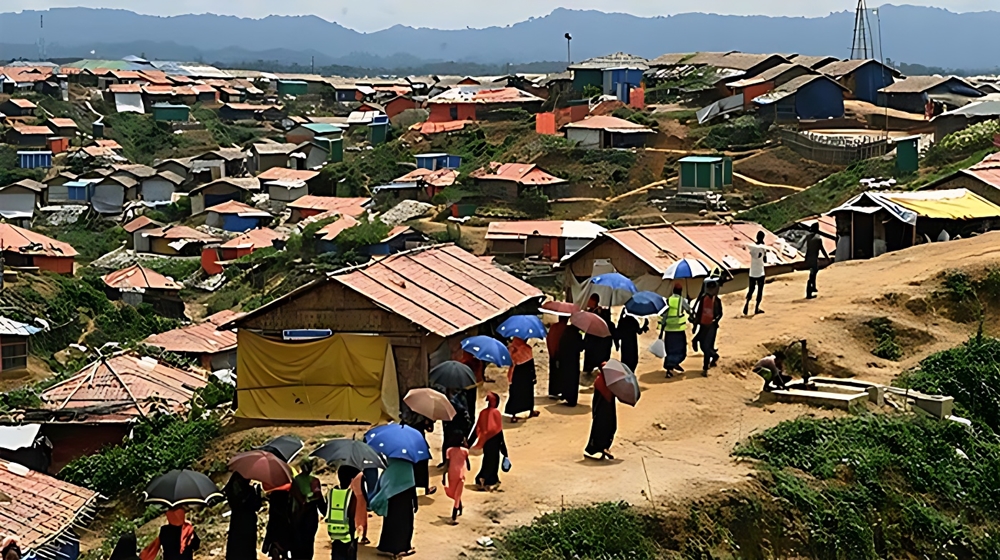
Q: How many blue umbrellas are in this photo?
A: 6